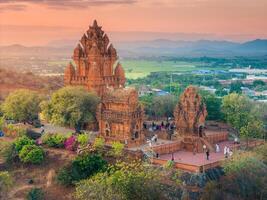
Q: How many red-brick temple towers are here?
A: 3